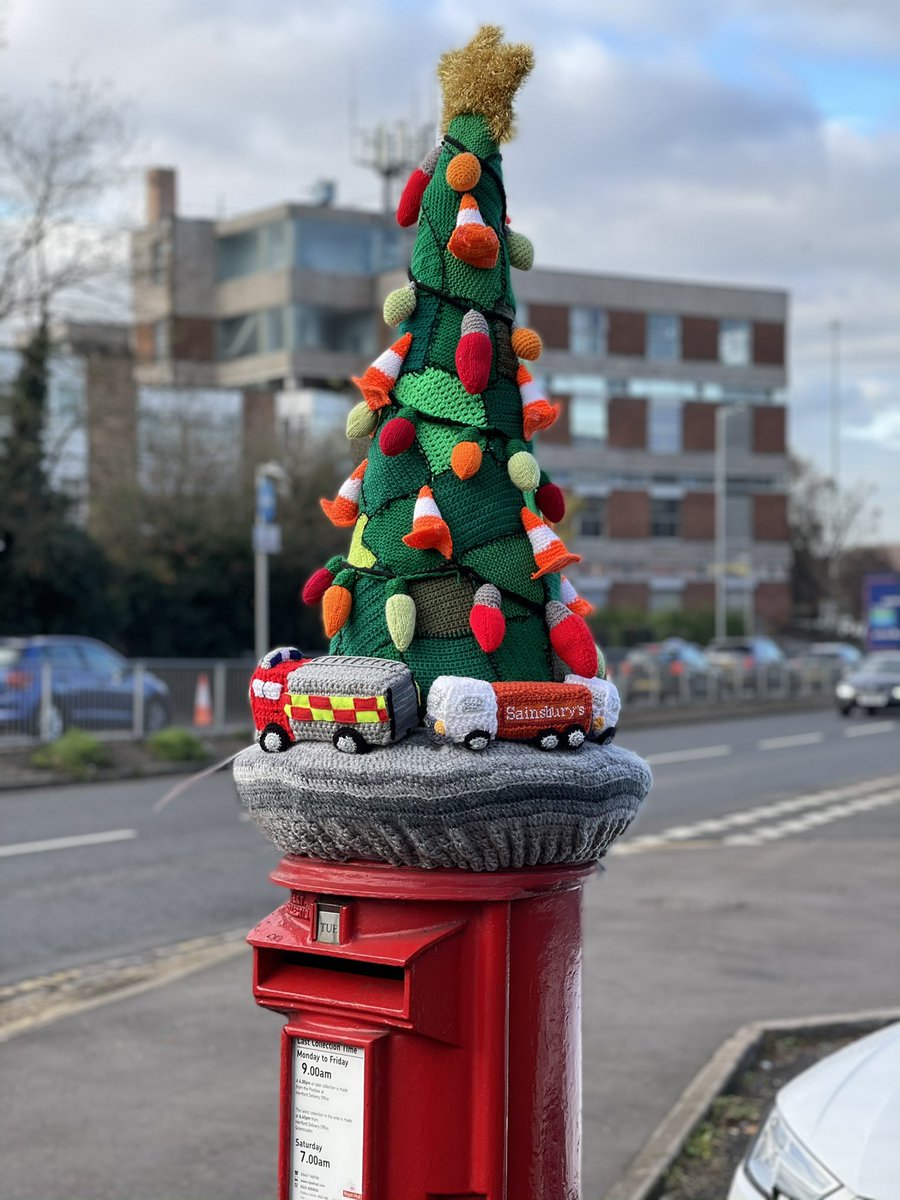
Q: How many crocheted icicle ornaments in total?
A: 0